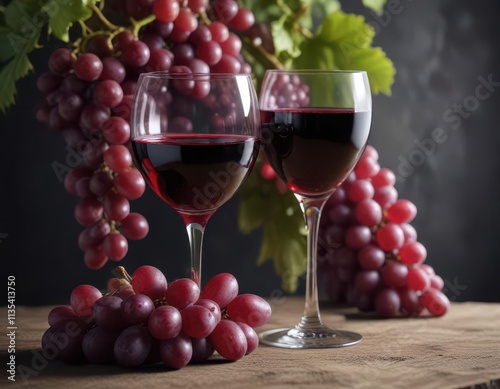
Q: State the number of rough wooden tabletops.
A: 1